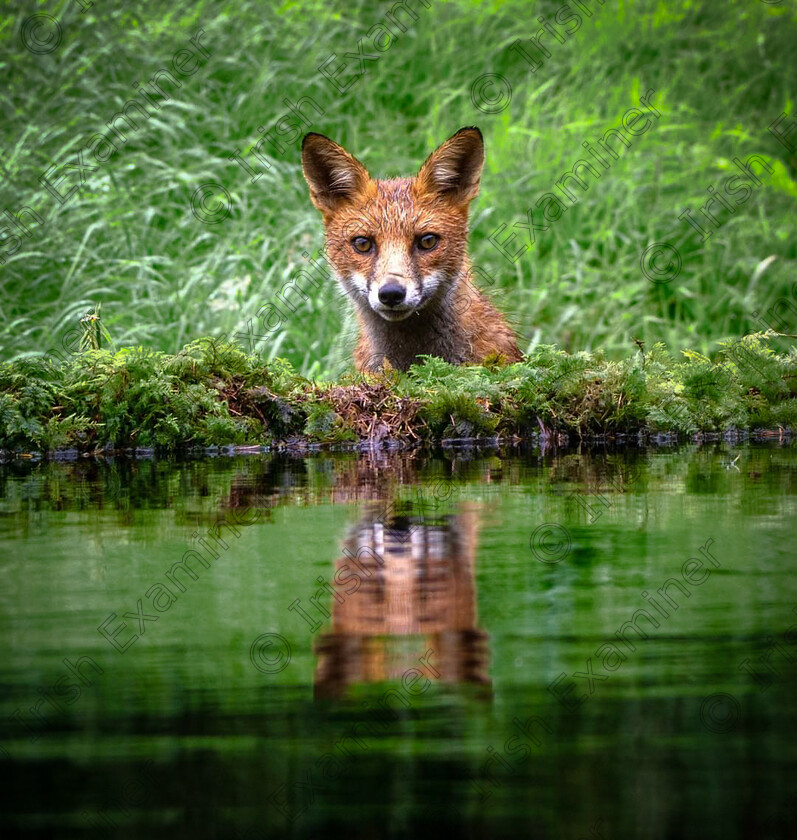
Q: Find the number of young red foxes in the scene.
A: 1